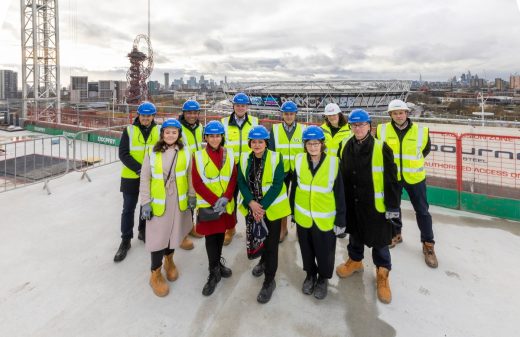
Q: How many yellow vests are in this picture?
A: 11